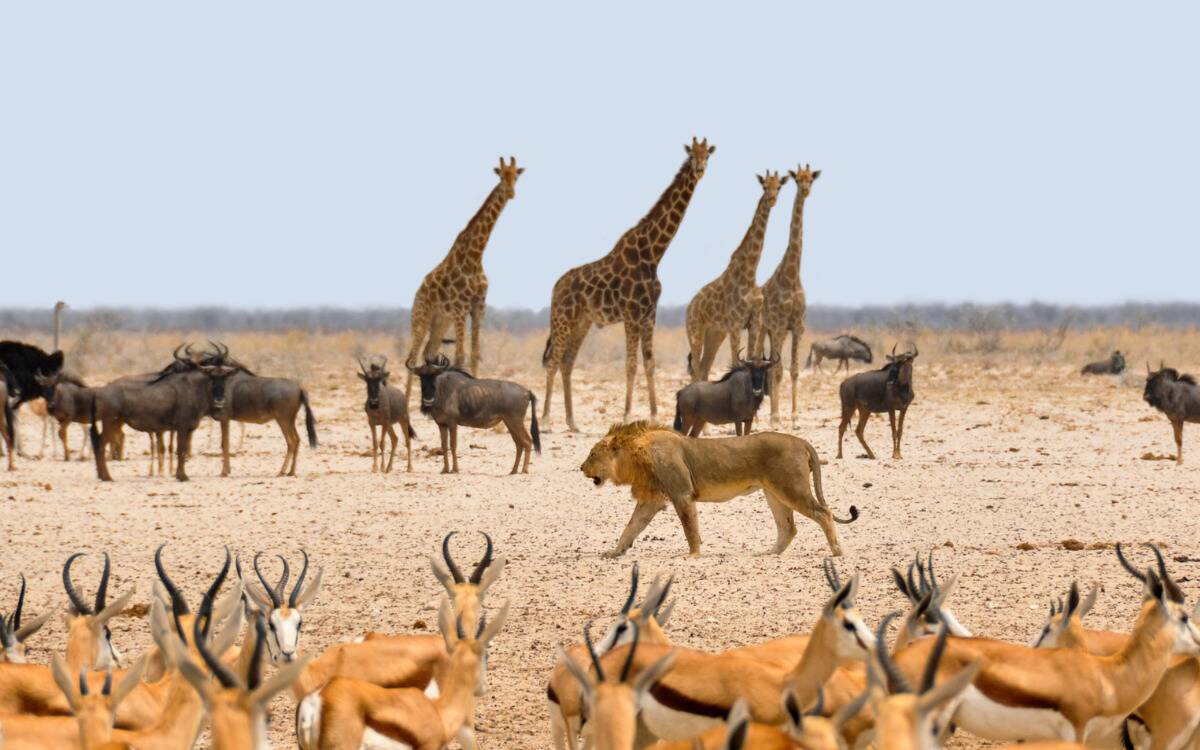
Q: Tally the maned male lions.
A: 1